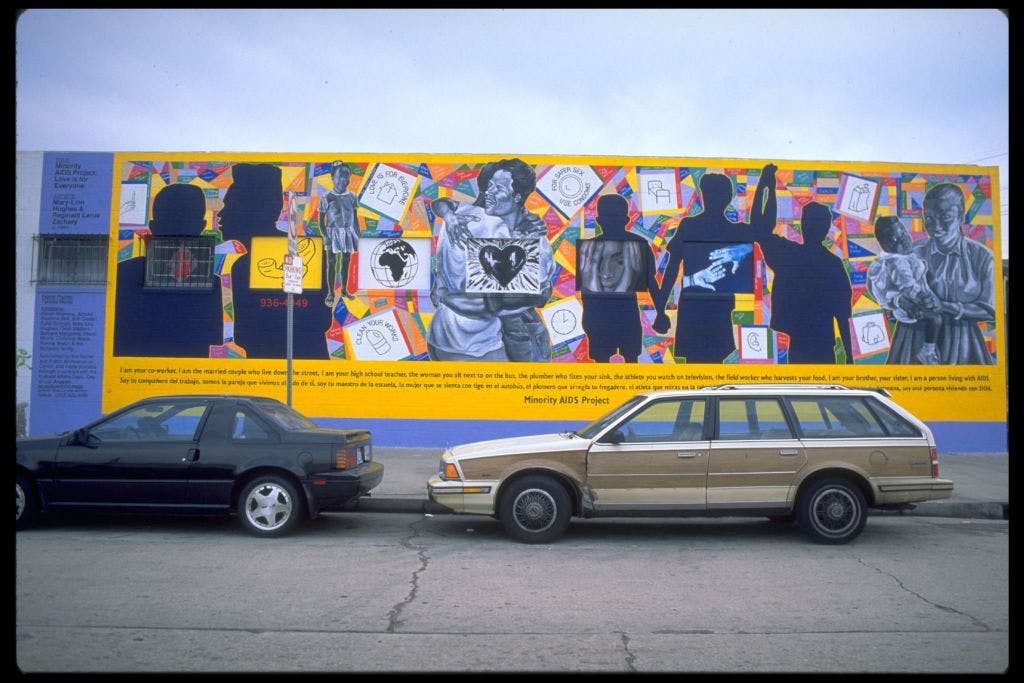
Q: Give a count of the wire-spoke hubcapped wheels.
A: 2